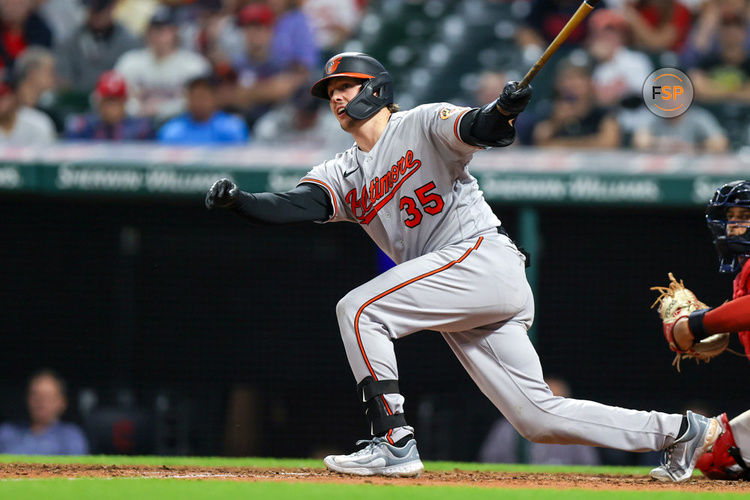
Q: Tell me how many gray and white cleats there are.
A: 2